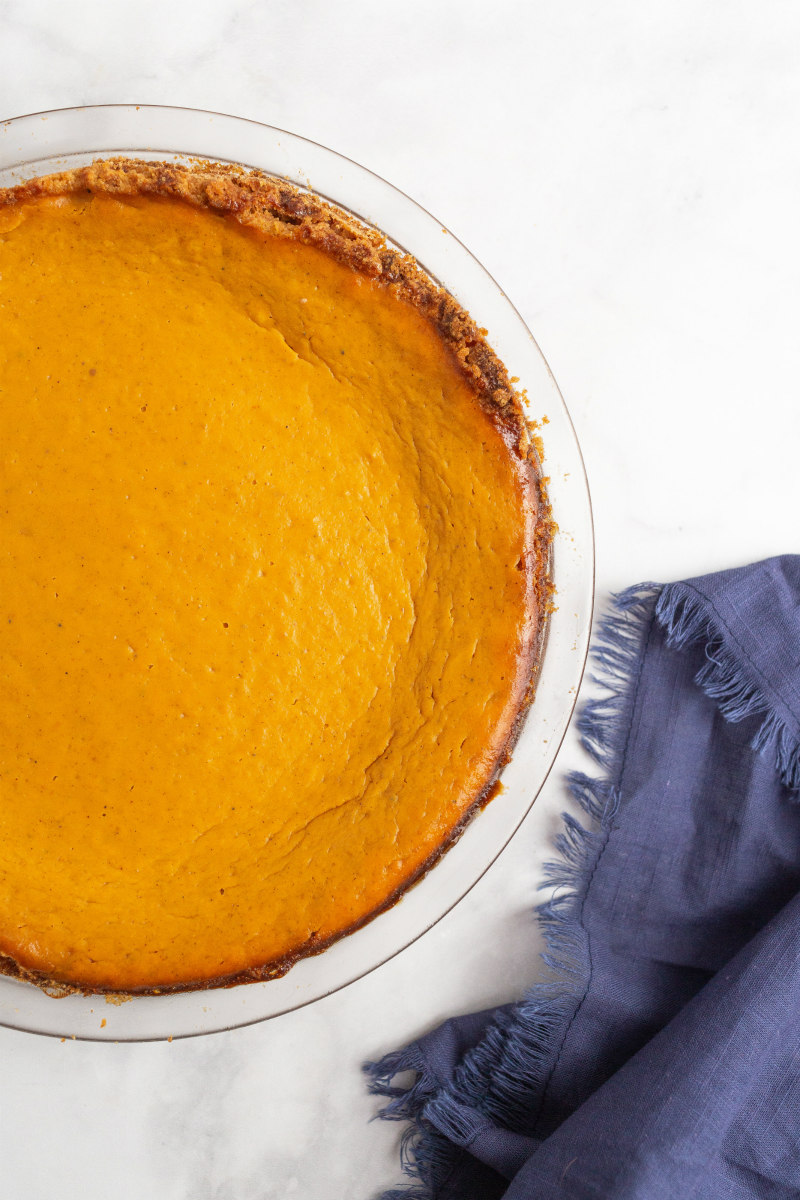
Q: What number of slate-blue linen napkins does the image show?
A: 1